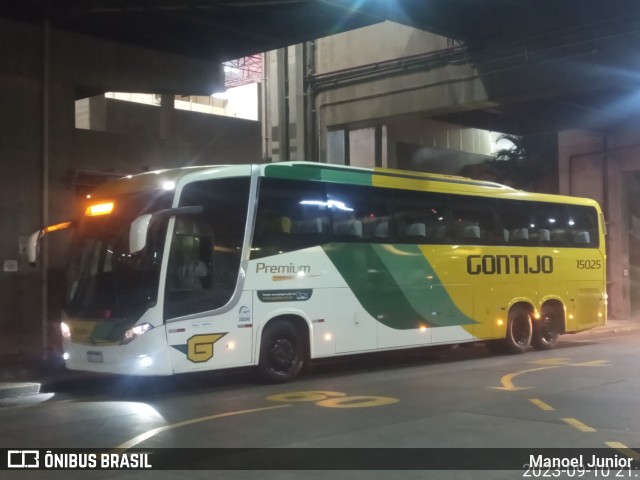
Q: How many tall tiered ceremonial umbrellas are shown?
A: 0